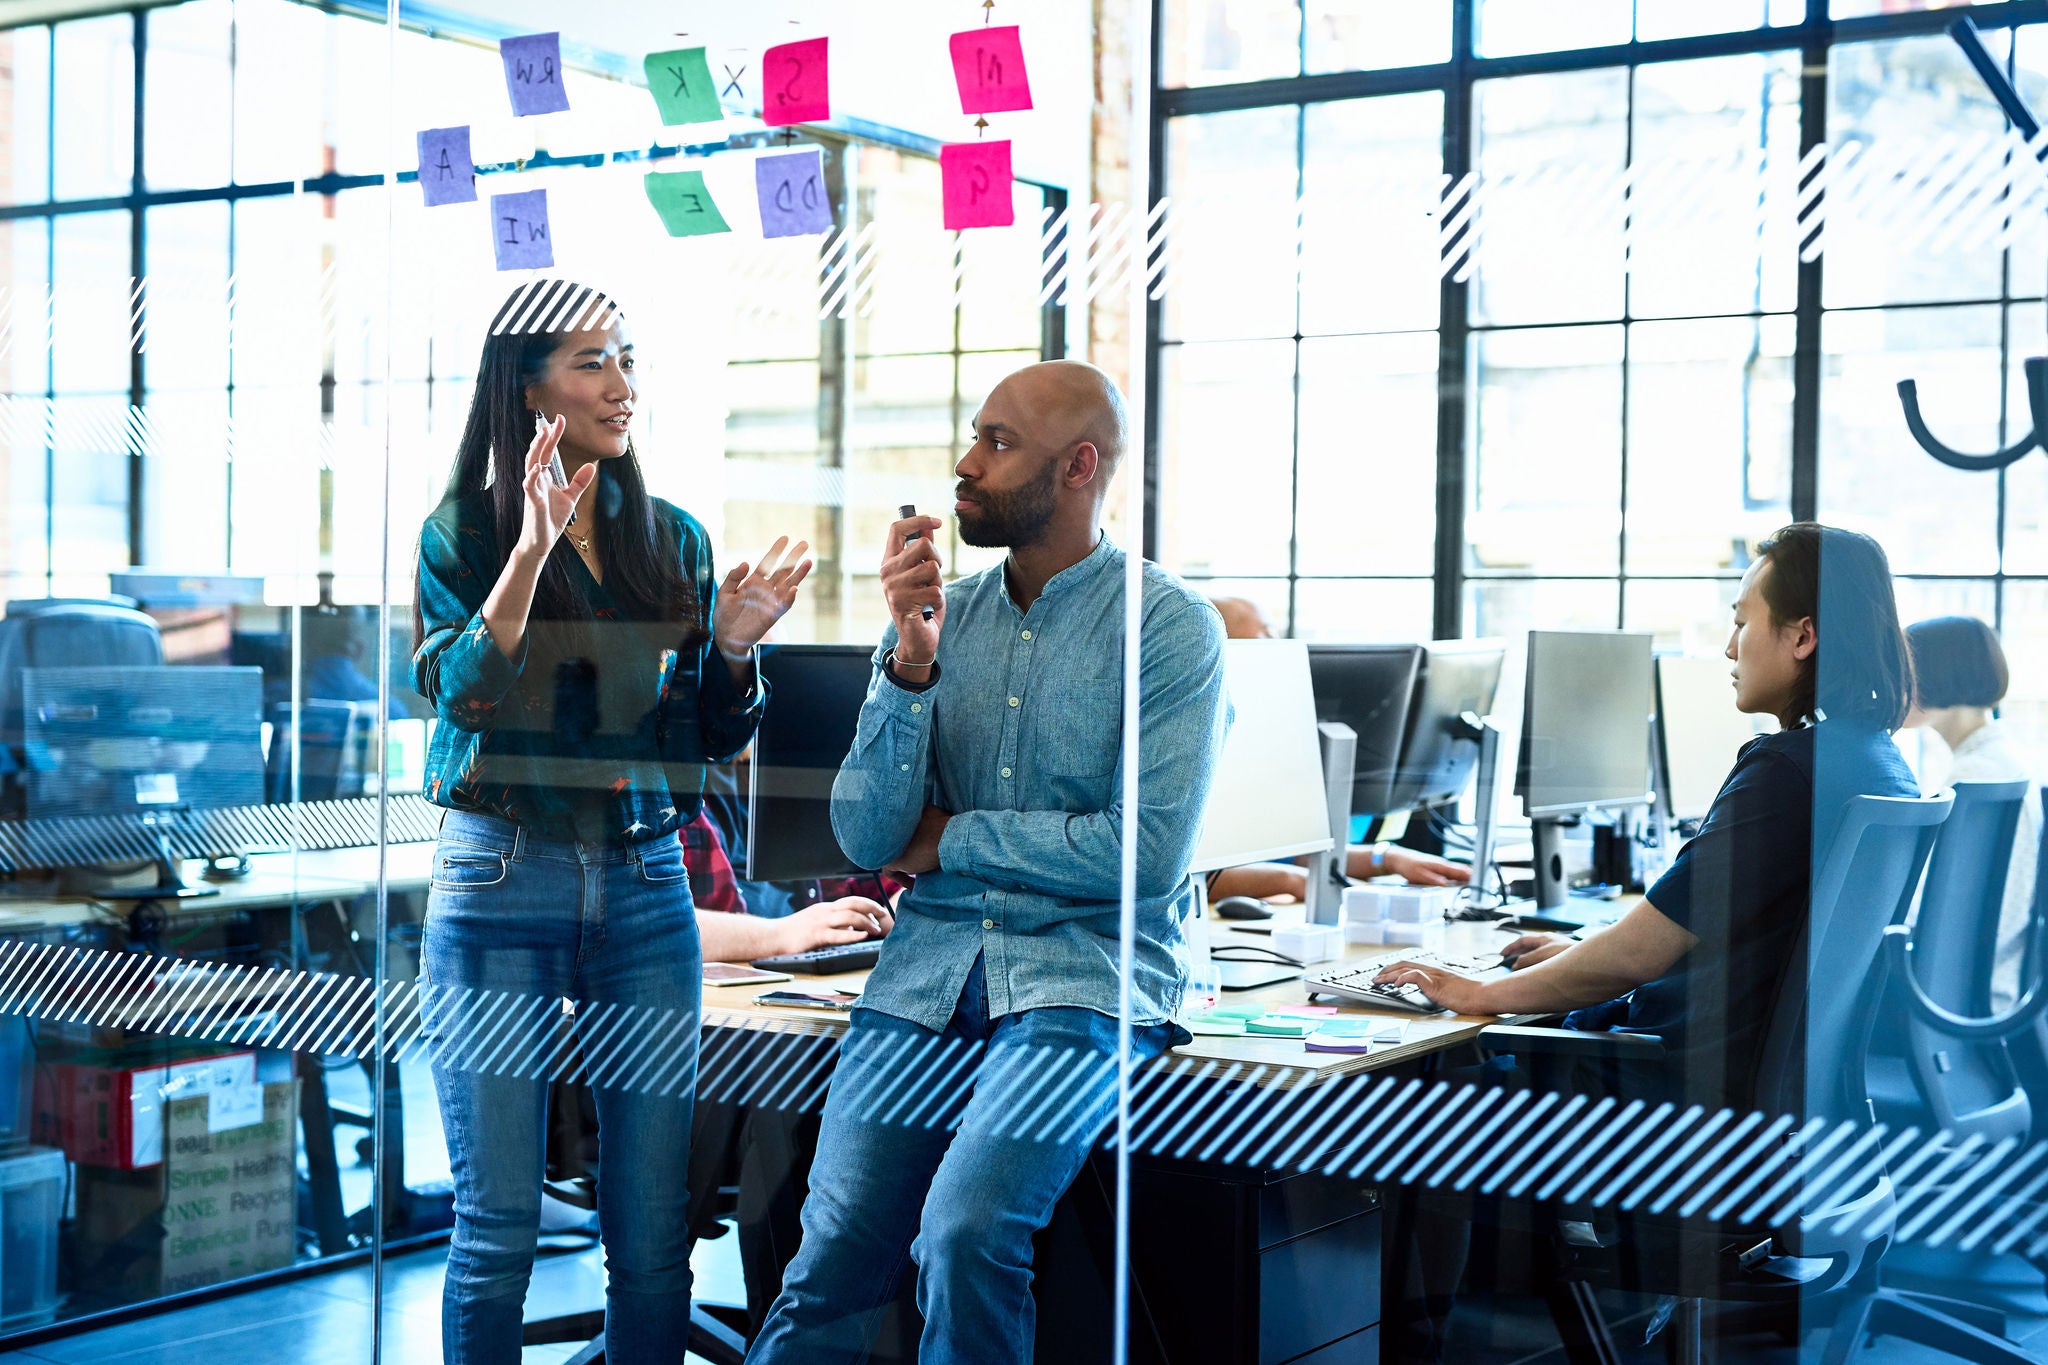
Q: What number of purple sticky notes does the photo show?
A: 4